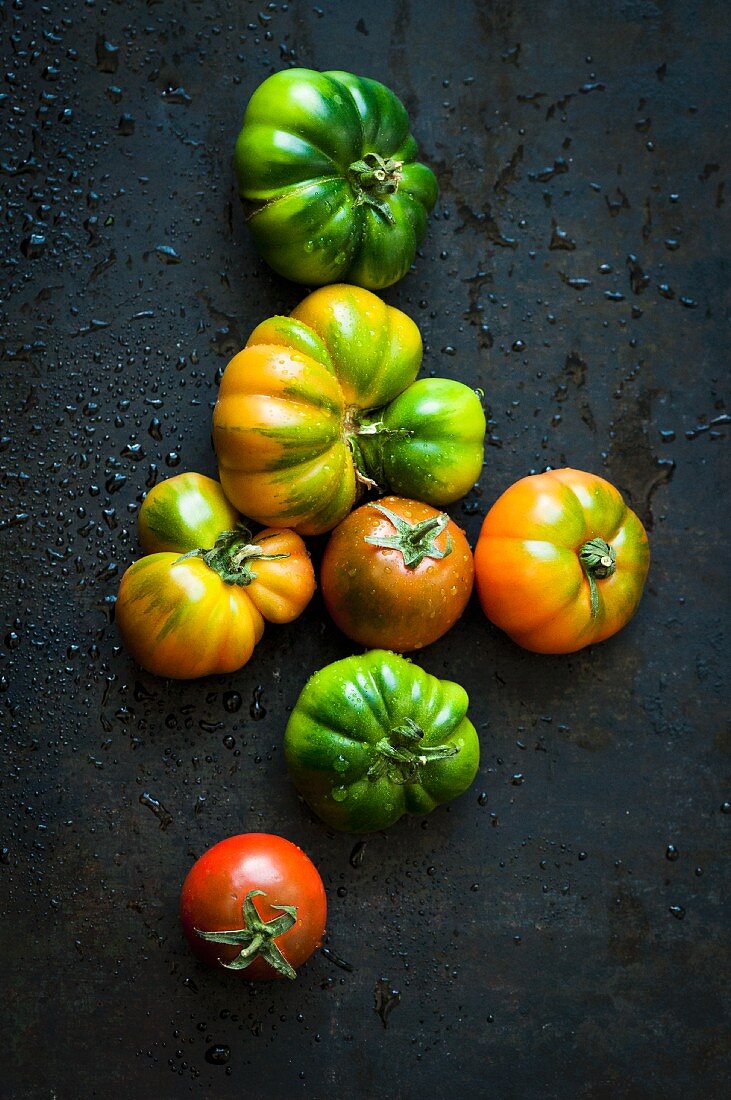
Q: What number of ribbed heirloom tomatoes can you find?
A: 5